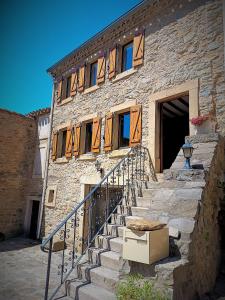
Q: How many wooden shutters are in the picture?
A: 12